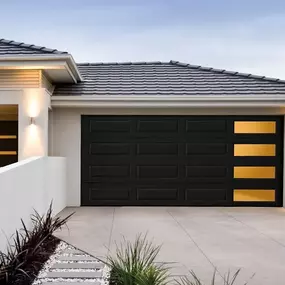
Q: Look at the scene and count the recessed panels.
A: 12